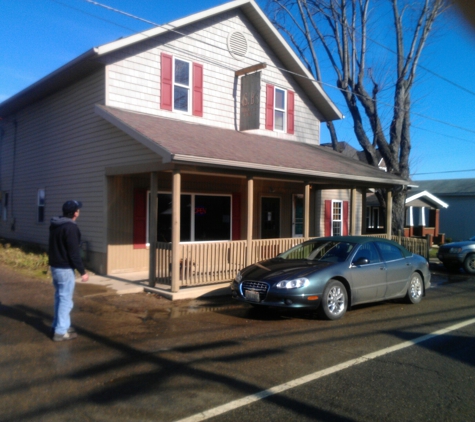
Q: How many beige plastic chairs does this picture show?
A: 0